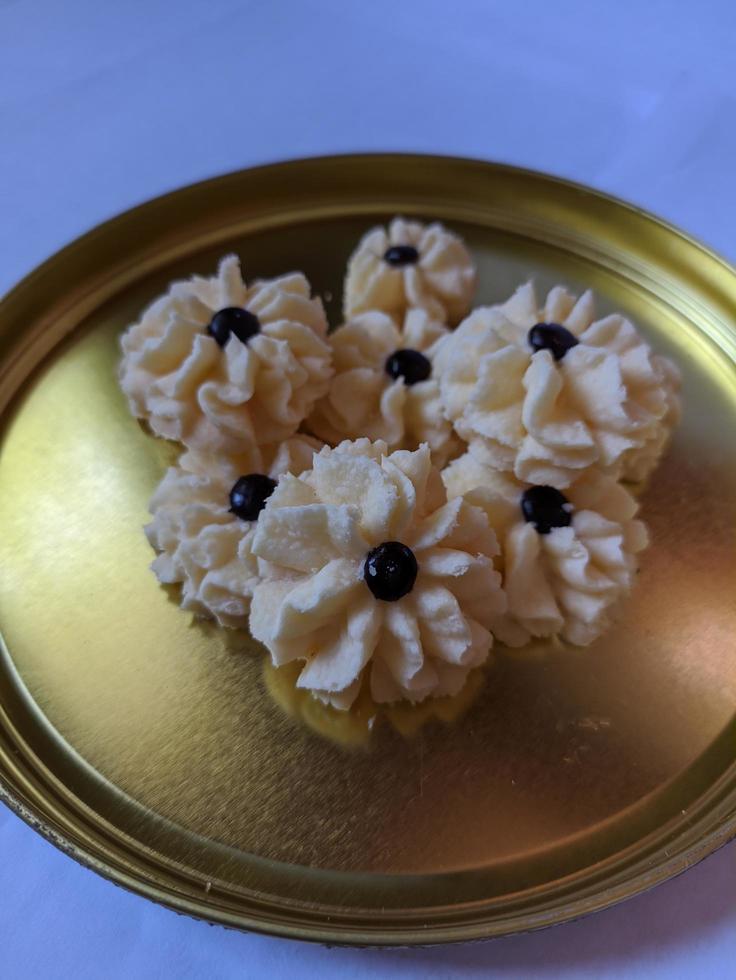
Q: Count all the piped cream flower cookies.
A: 7